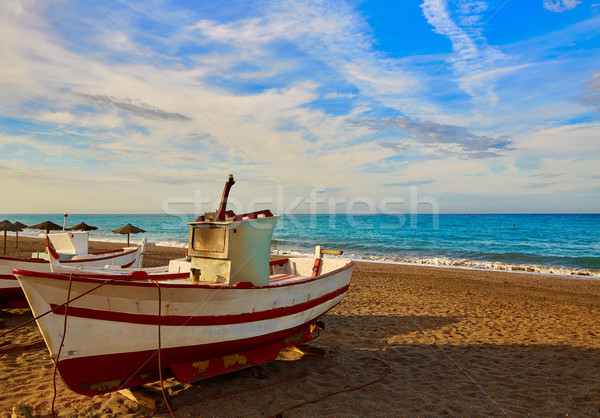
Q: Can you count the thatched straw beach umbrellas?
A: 5